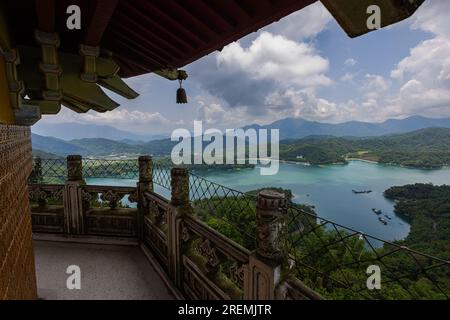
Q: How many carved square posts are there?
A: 4